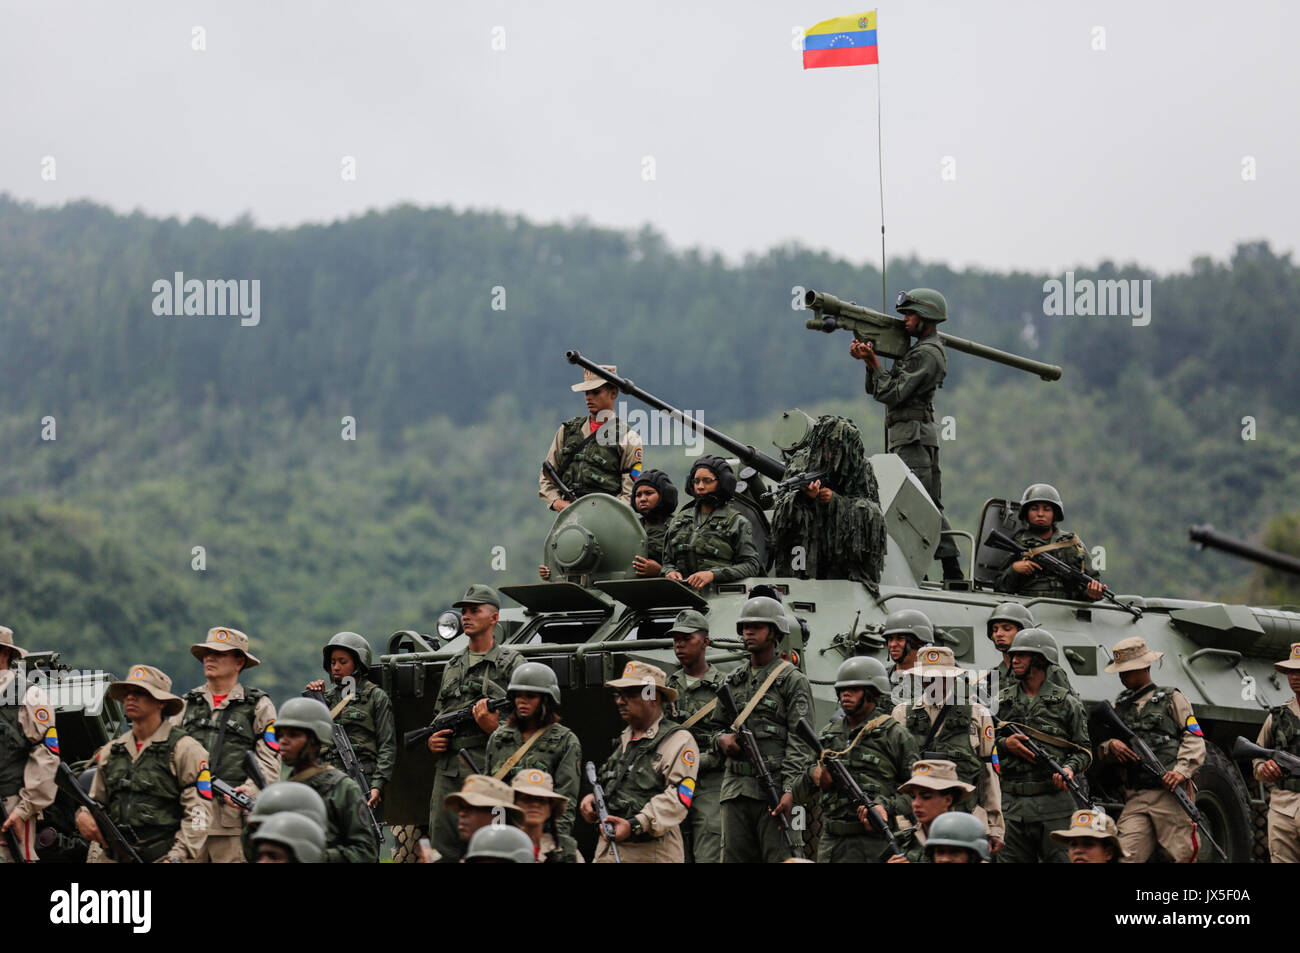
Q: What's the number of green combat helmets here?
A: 14